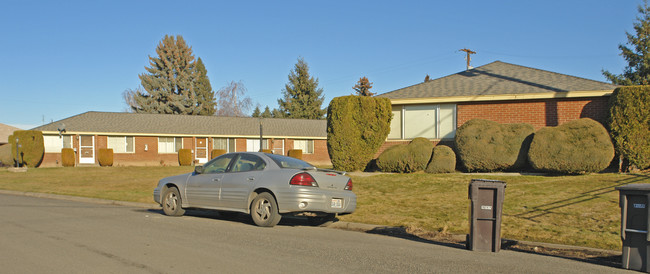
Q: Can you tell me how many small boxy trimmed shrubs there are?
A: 6